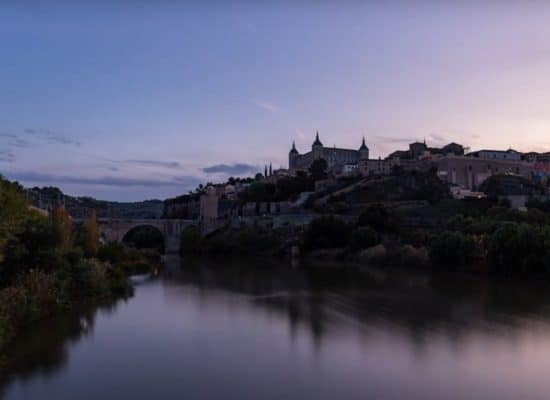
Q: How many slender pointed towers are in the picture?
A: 3